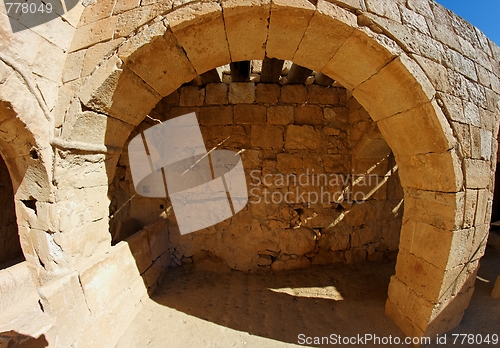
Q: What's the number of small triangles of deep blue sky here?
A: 1